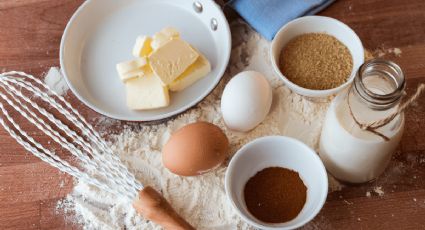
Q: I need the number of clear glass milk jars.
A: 1